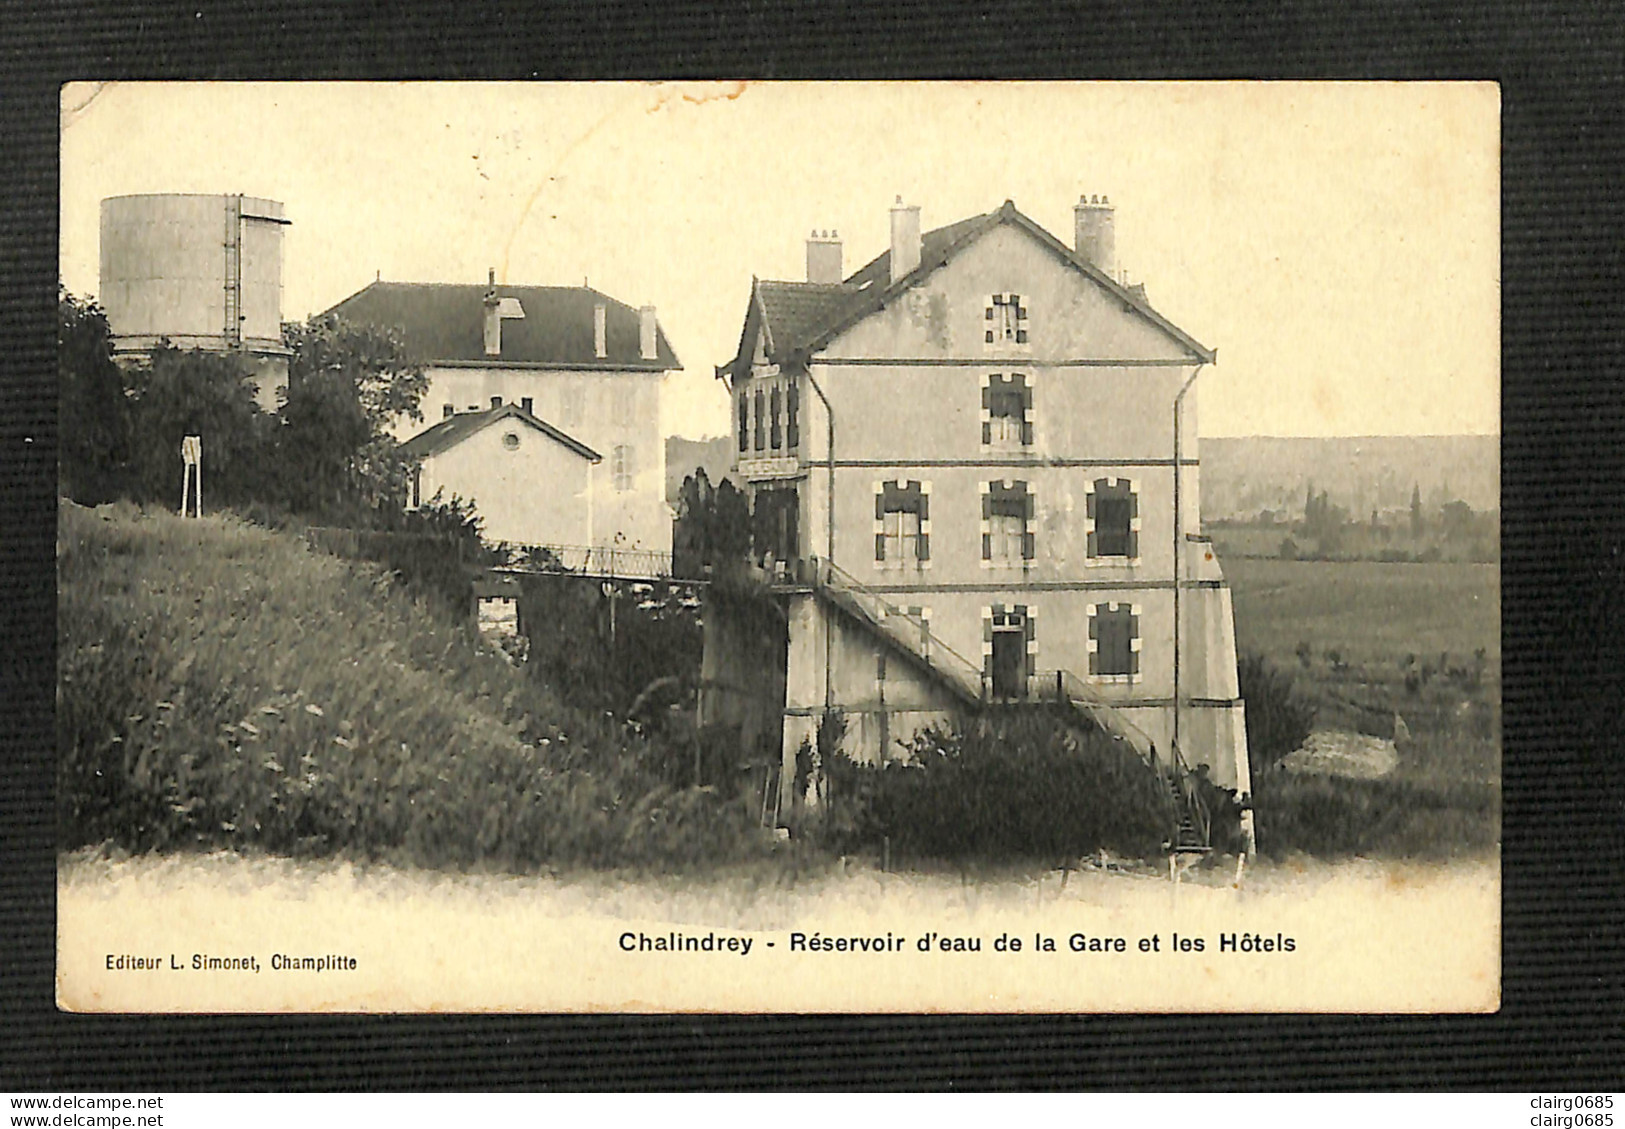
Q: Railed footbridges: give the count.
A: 1